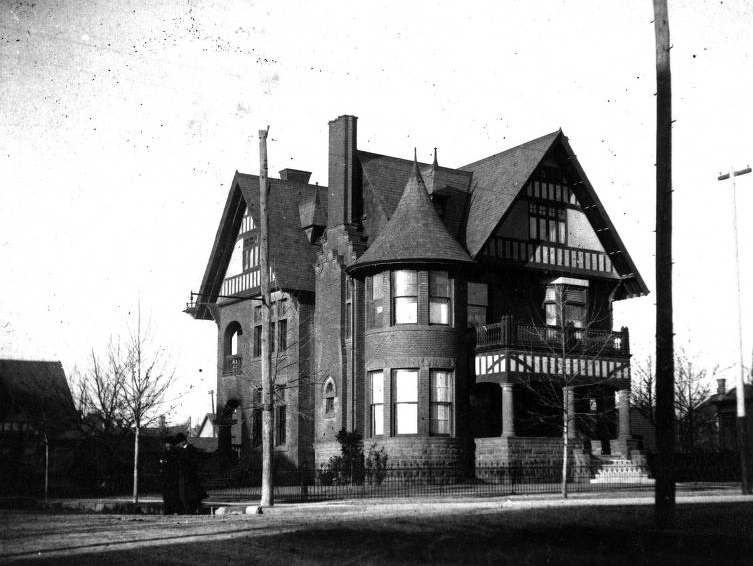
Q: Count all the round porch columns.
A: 3